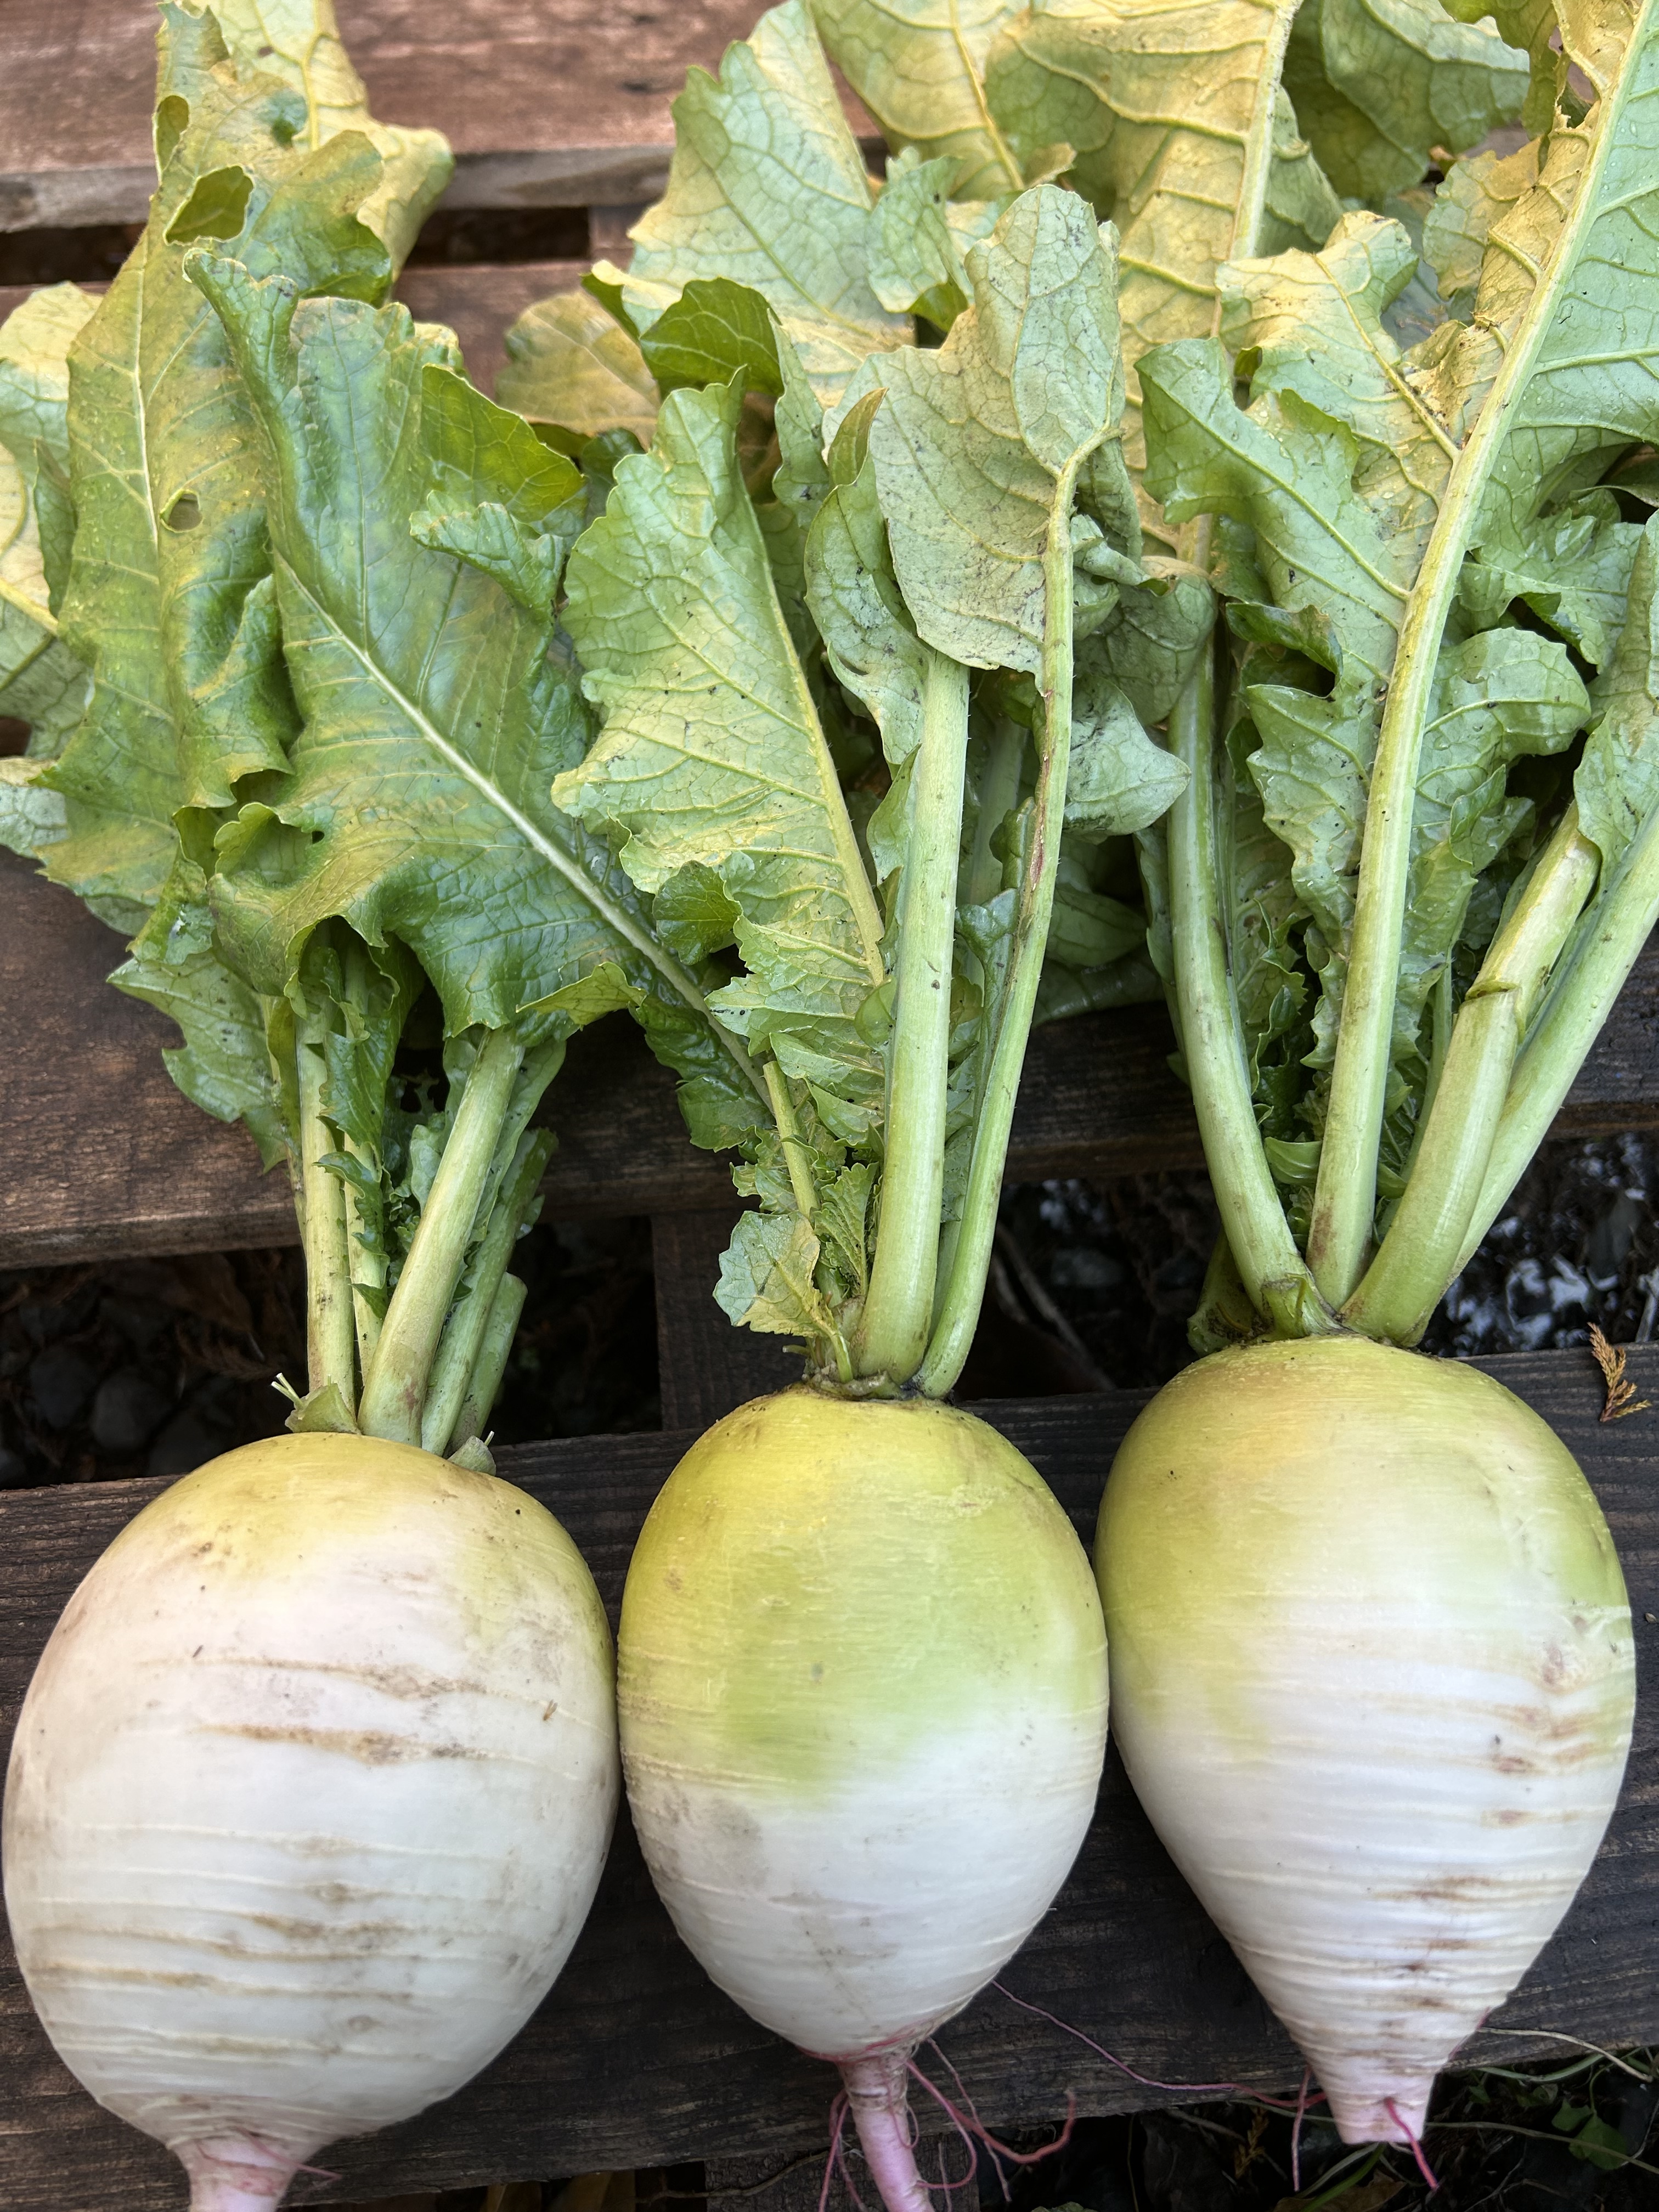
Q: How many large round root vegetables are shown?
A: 3